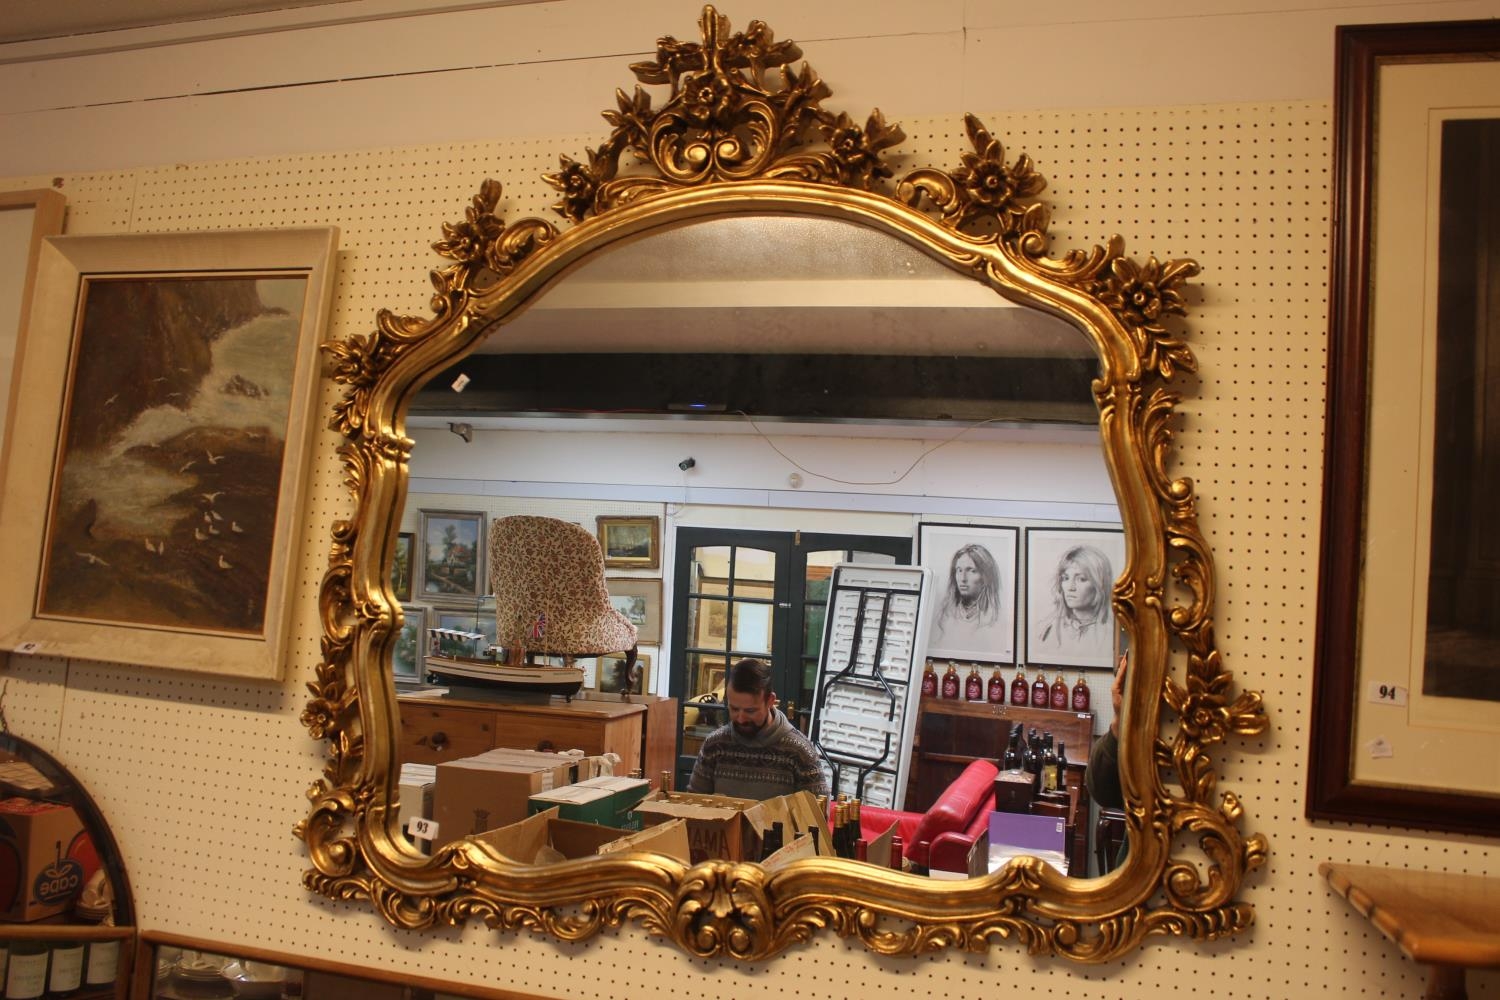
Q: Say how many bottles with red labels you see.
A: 8